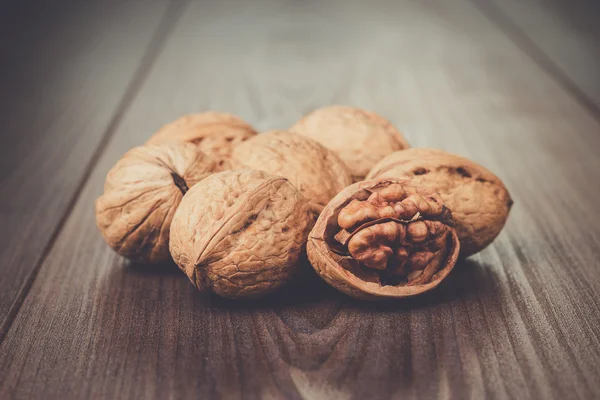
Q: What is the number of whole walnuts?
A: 6